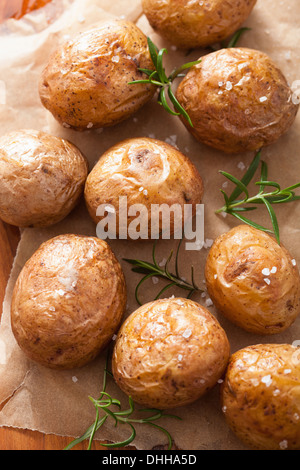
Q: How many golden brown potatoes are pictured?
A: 9